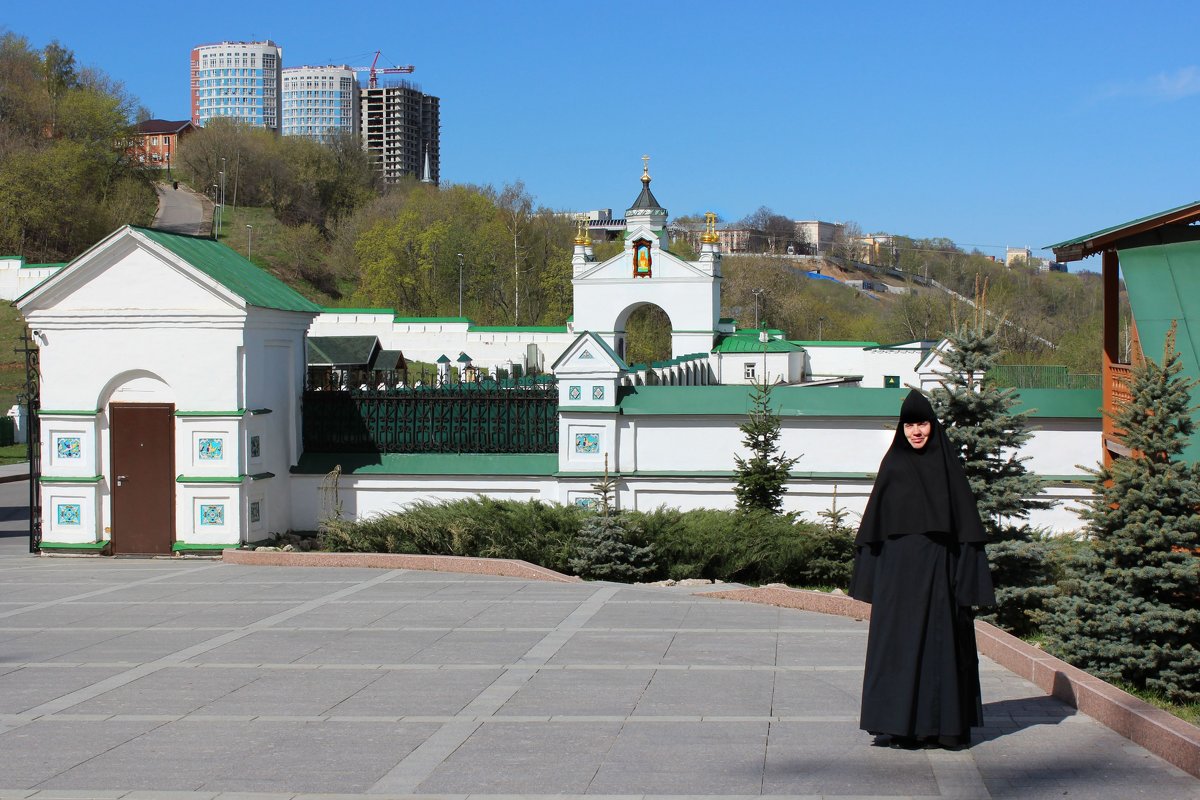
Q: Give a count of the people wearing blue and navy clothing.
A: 0